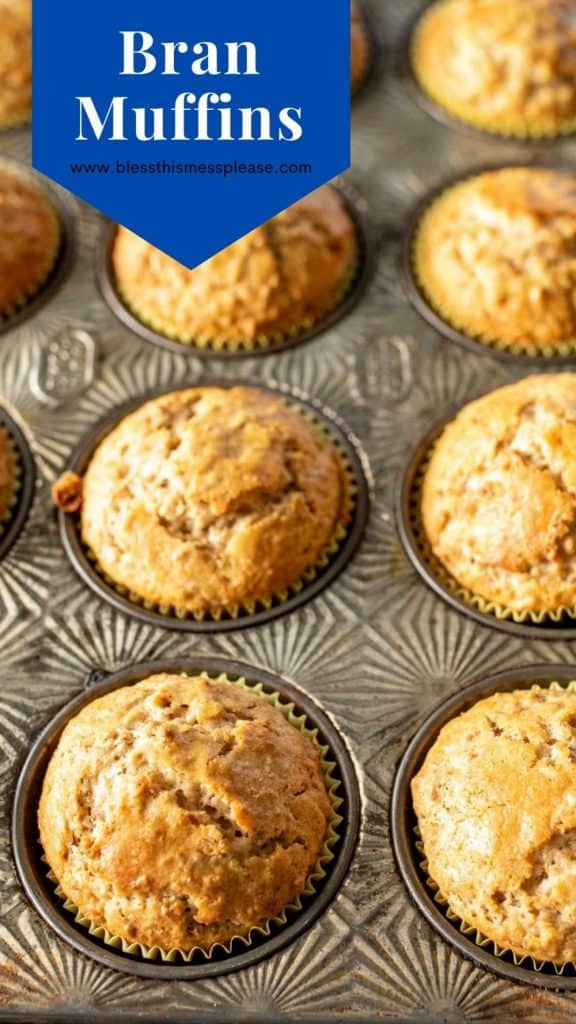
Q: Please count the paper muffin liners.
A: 11